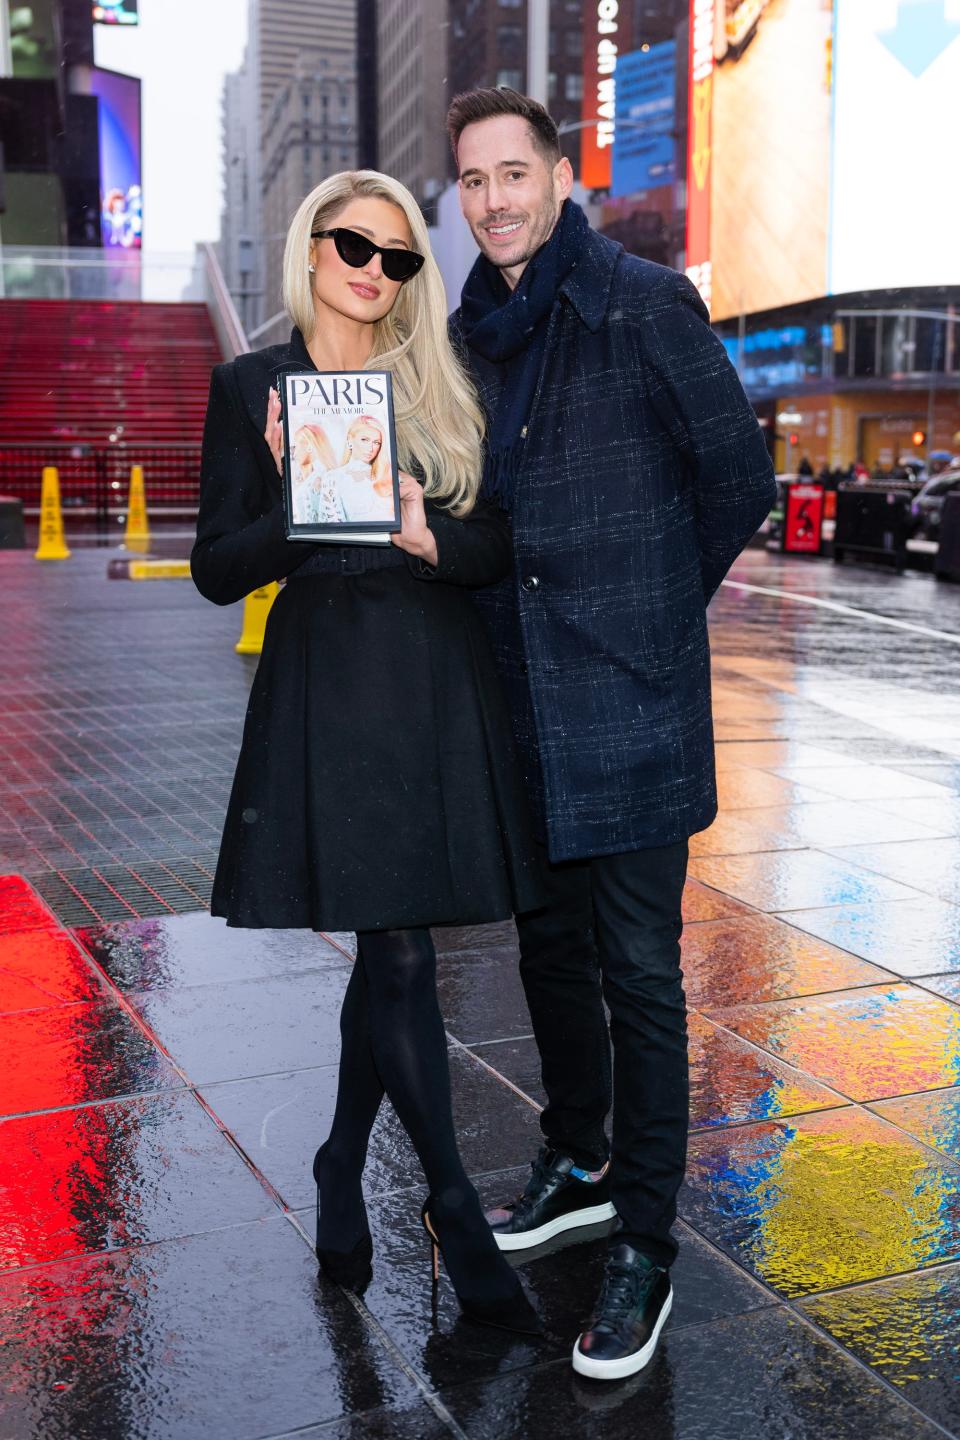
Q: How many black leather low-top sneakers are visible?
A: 2